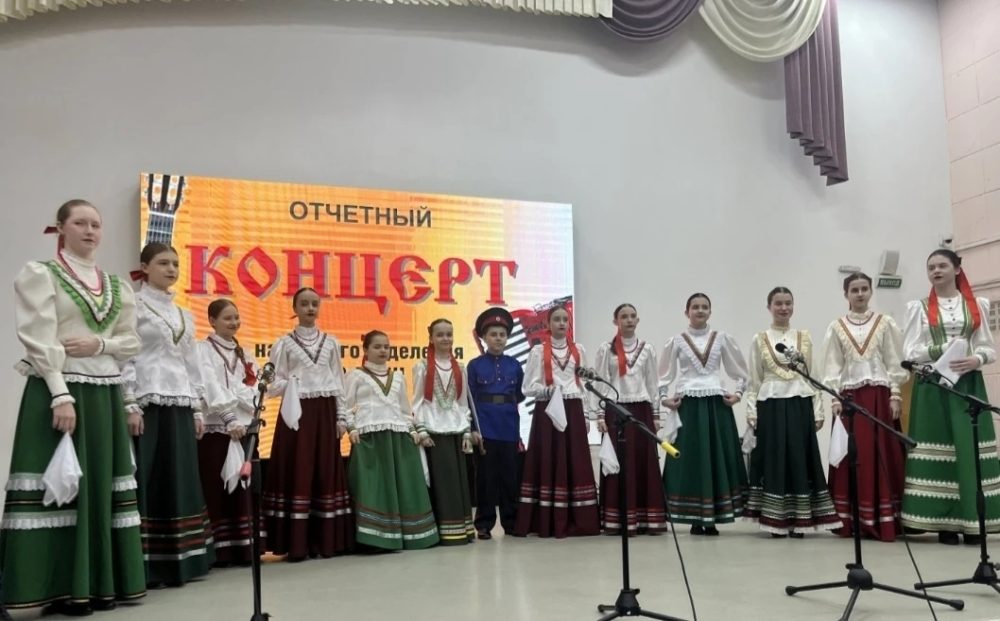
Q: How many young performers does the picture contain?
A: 13